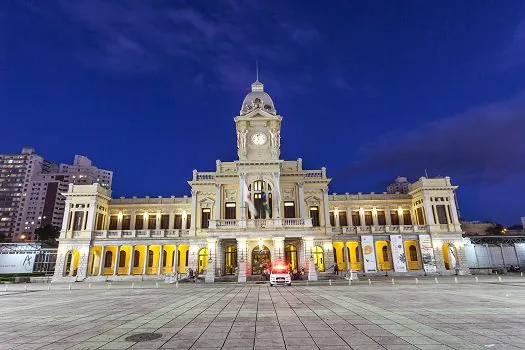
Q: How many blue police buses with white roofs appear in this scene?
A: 0